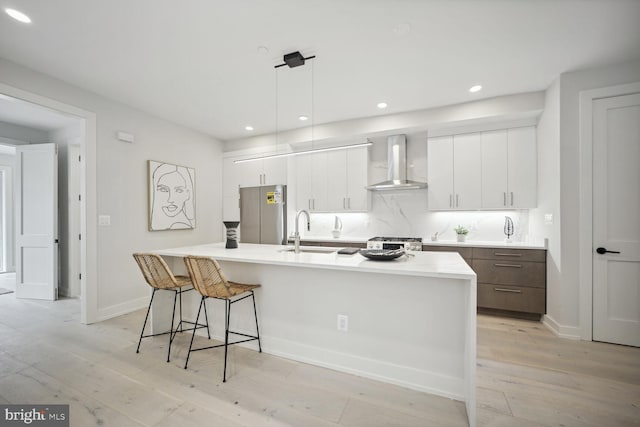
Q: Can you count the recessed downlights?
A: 5